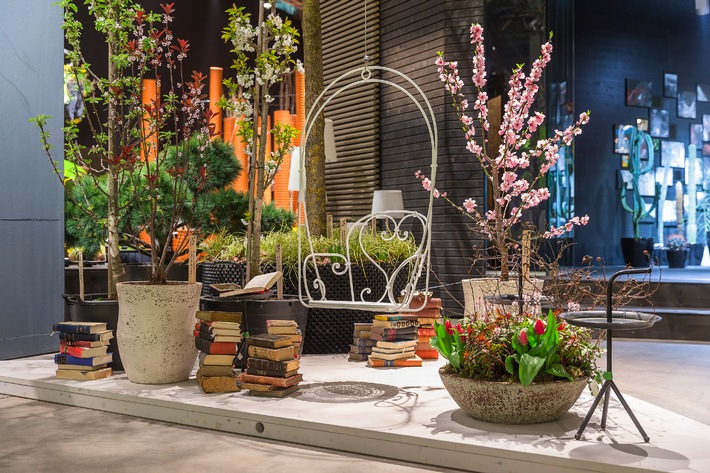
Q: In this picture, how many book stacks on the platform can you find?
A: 7